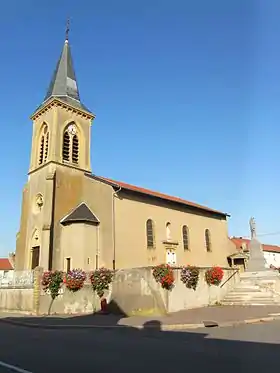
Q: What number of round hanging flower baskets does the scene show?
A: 6